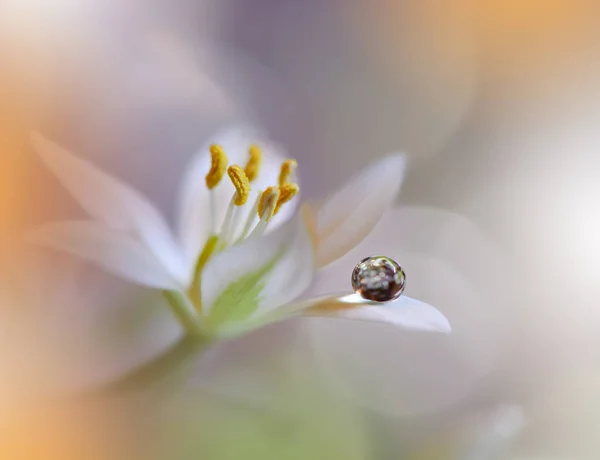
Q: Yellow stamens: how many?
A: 6